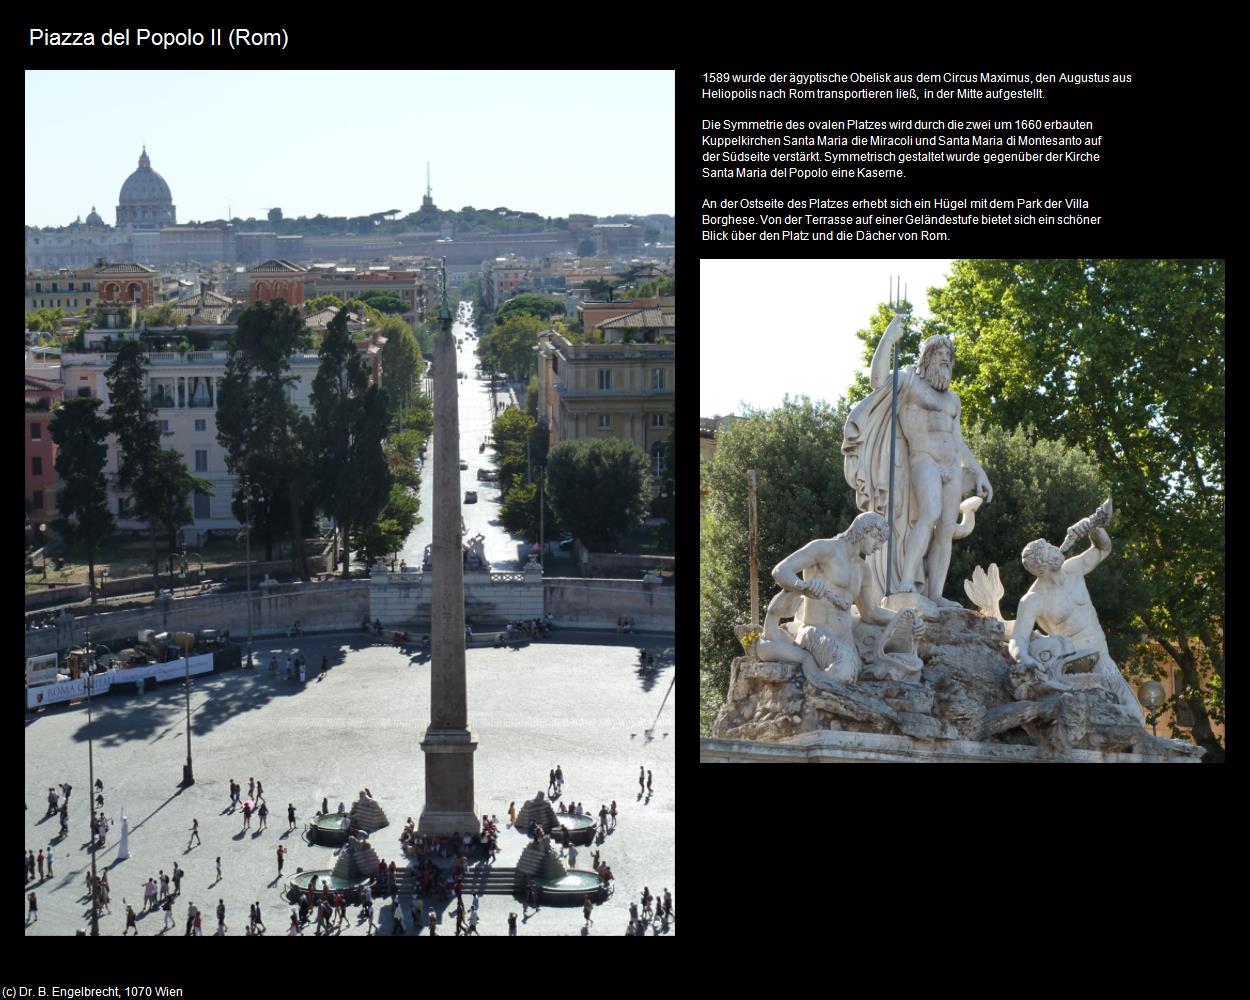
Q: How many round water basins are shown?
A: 4